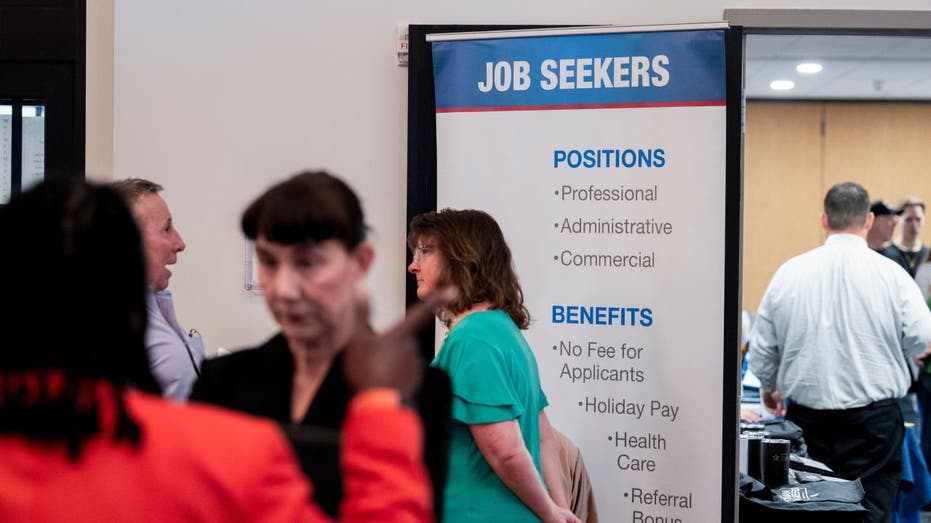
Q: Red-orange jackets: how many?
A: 1